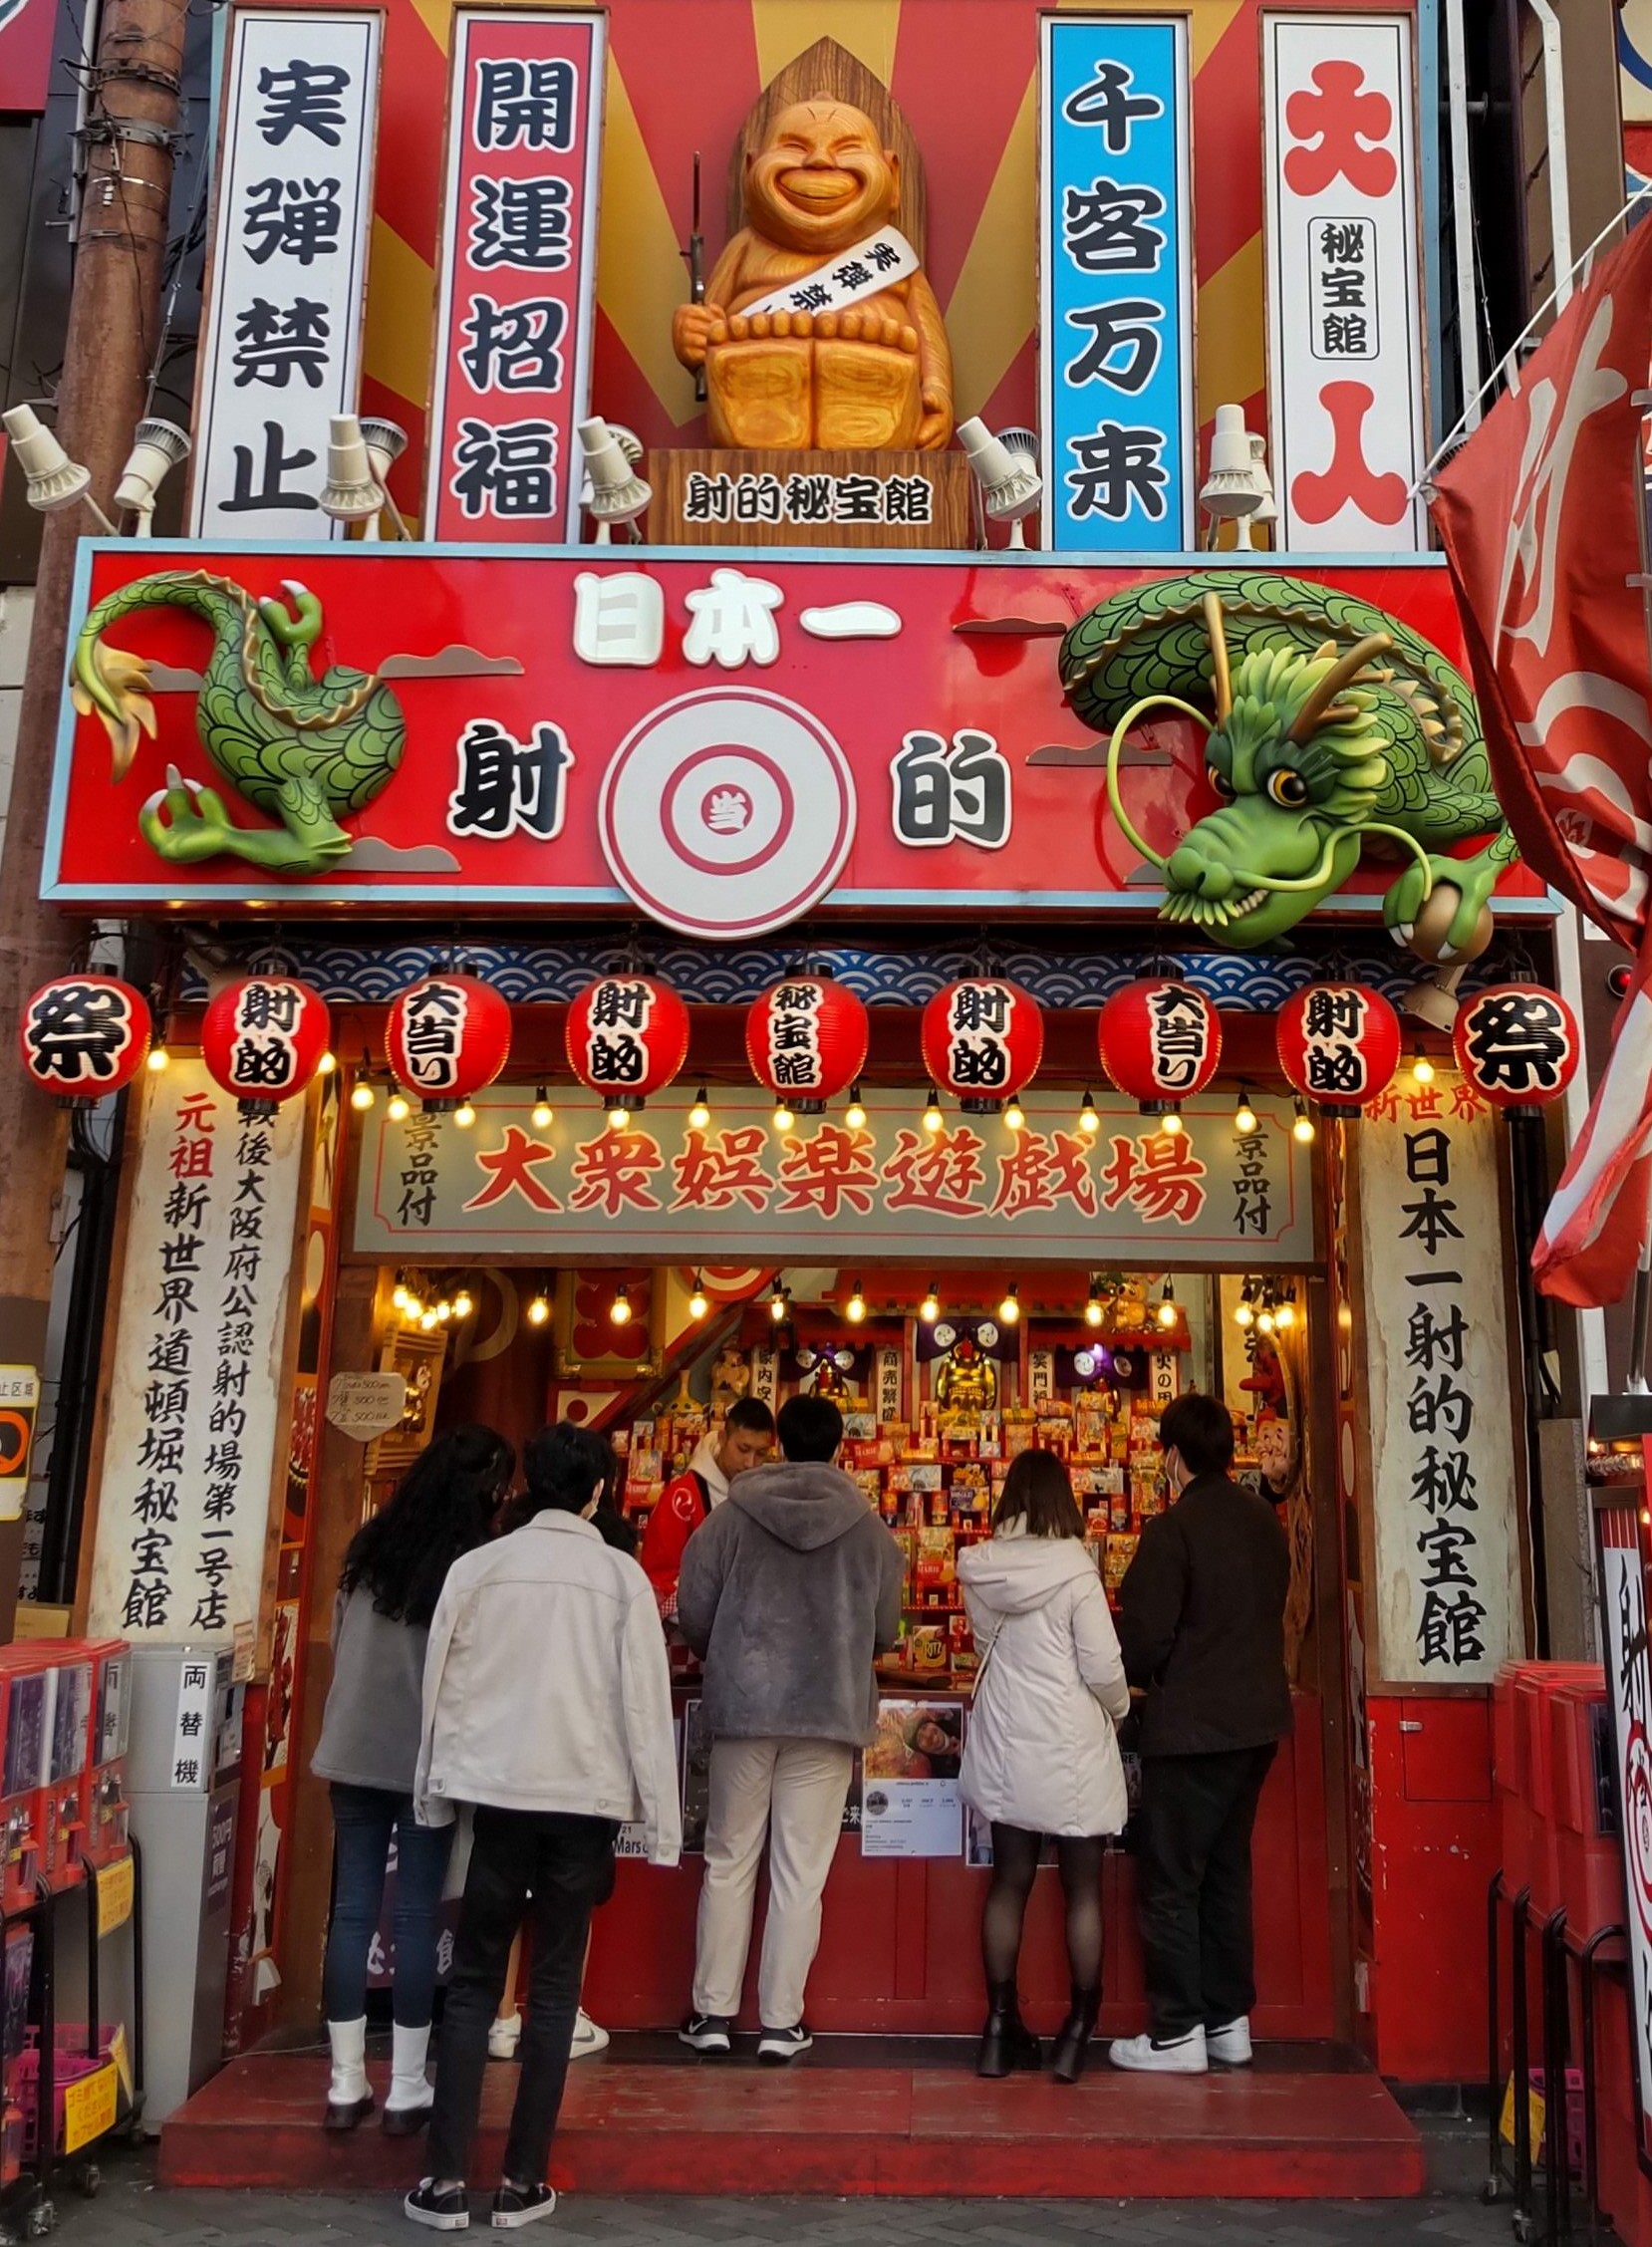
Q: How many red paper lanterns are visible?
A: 9